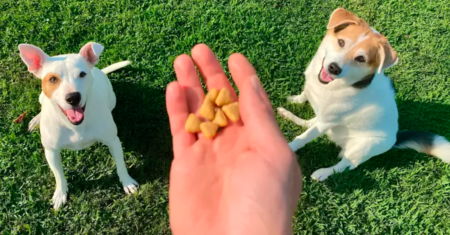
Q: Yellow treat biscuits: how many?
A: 7